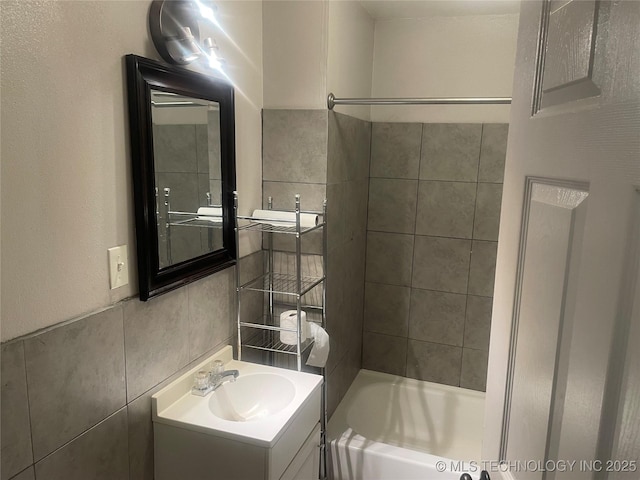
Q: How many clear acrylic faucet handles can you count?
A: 2